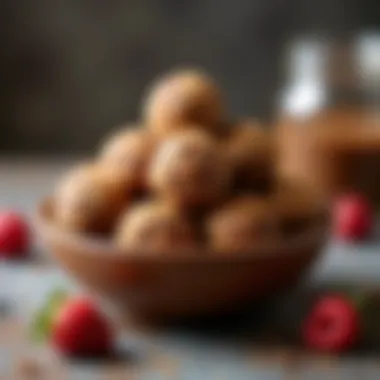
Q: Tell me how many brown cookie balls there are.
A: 8